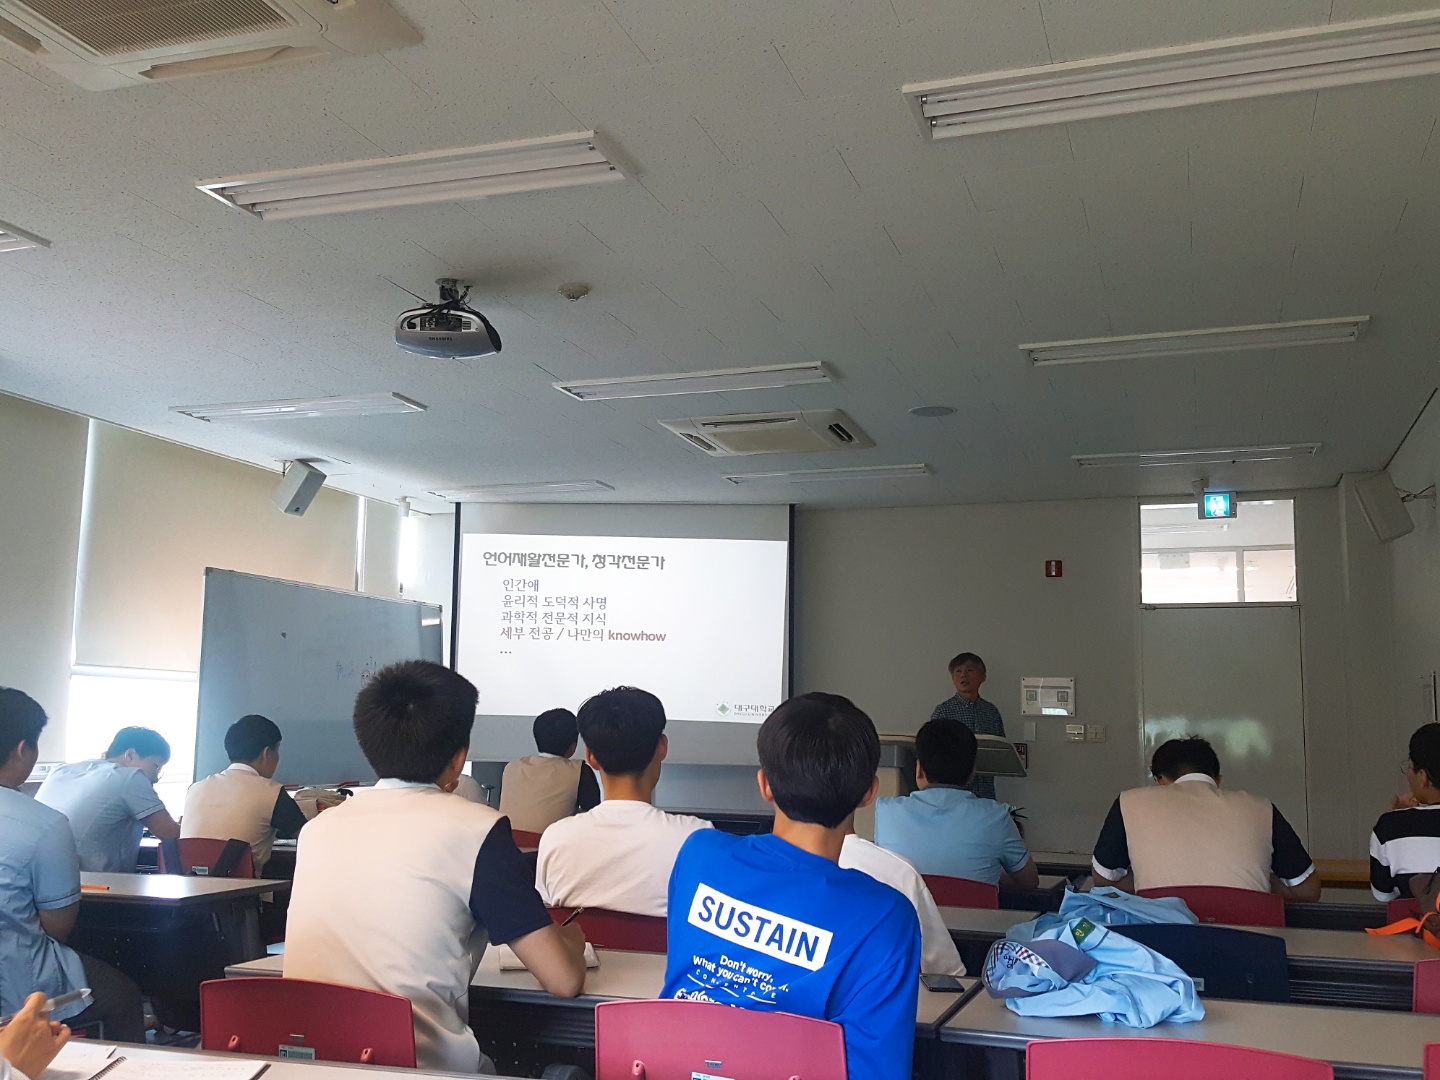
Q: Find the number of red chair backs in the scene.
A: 11